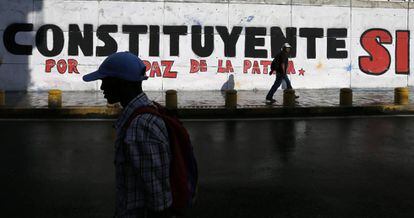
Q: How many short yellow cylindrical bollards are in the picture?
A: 7